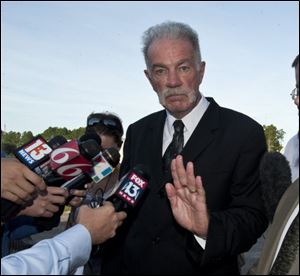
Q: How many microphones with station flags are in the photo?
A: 4